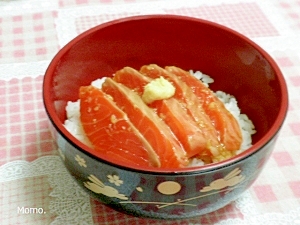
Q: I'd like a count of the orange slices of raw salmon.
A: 5